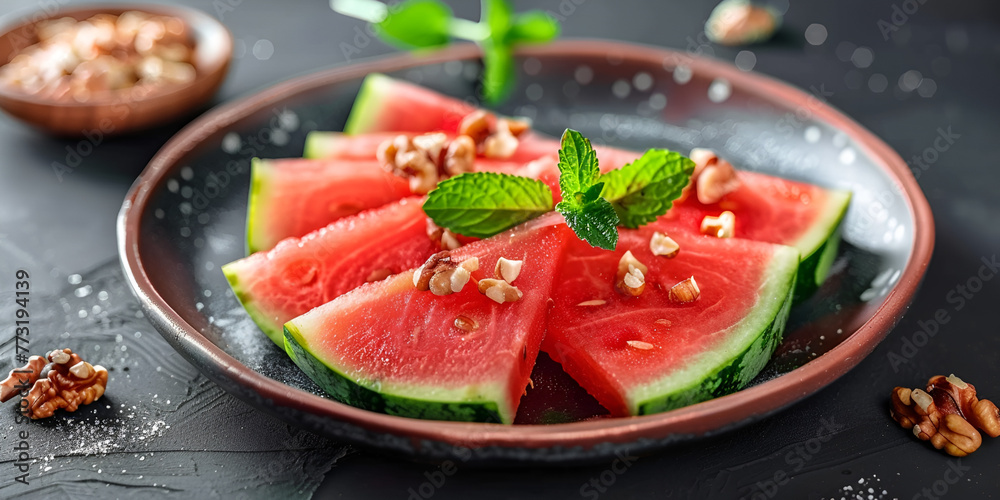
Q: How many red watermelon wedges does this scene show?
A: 7